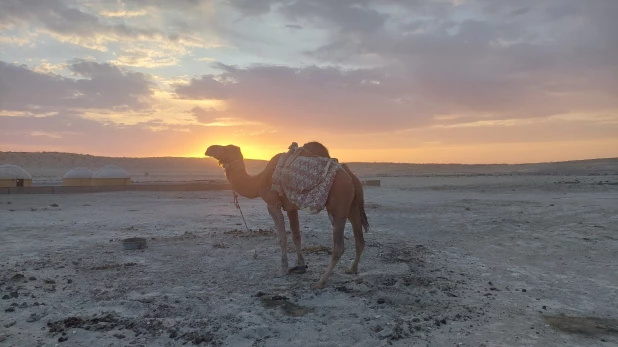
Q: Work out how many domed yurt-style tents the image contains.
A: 3